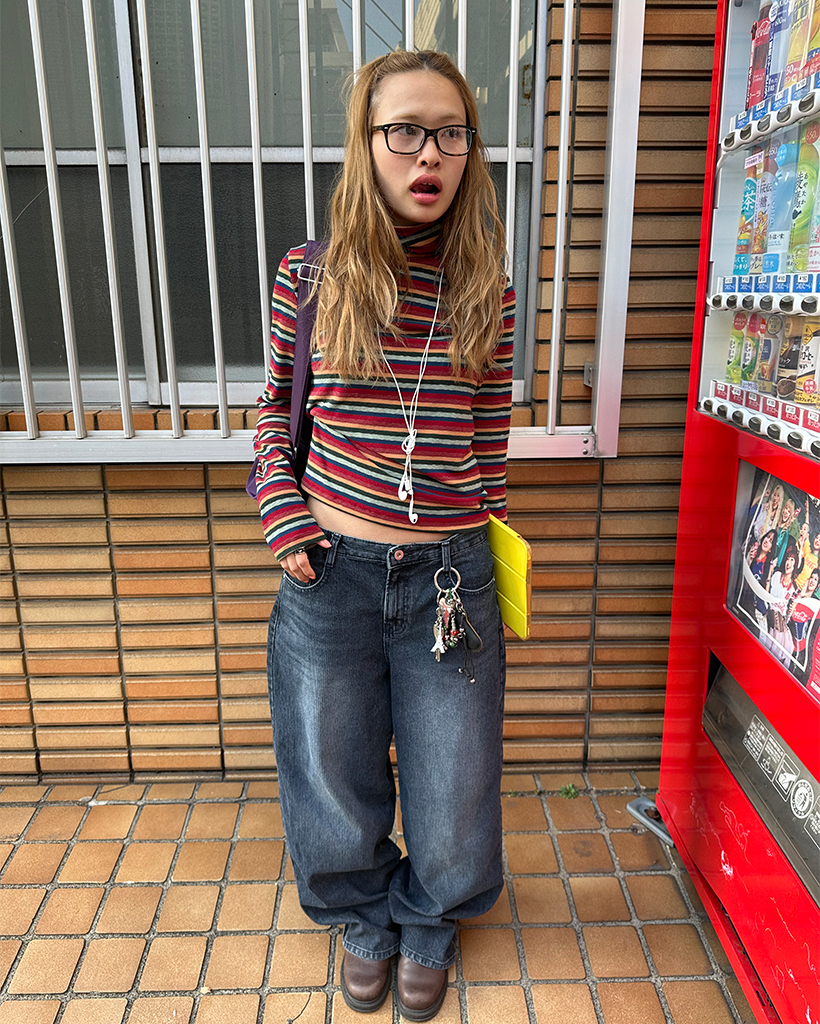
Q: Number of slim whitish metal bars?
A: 12